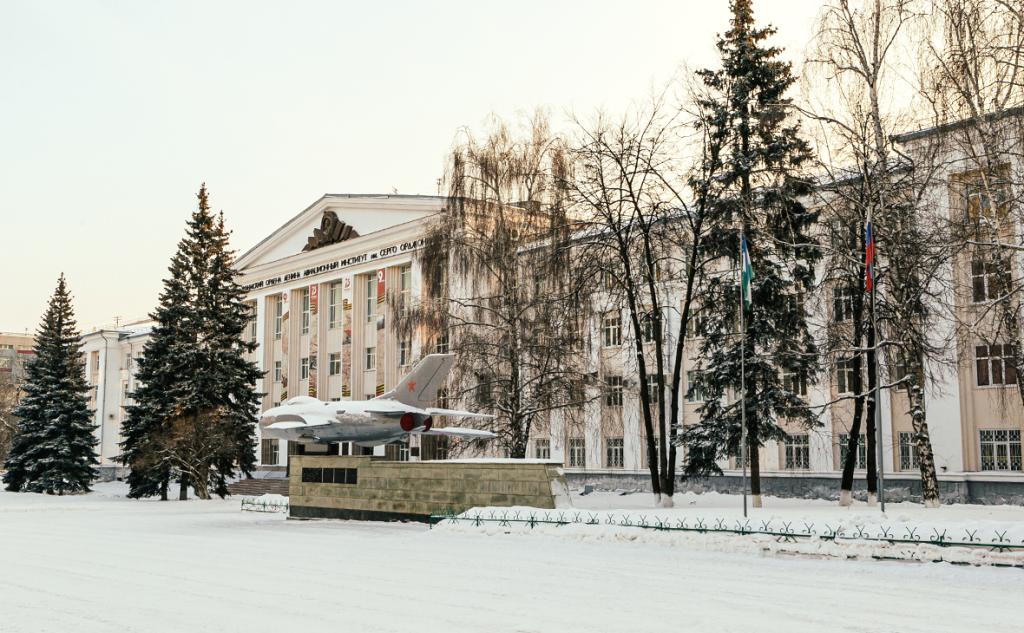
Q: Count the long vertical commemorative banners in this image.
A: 4